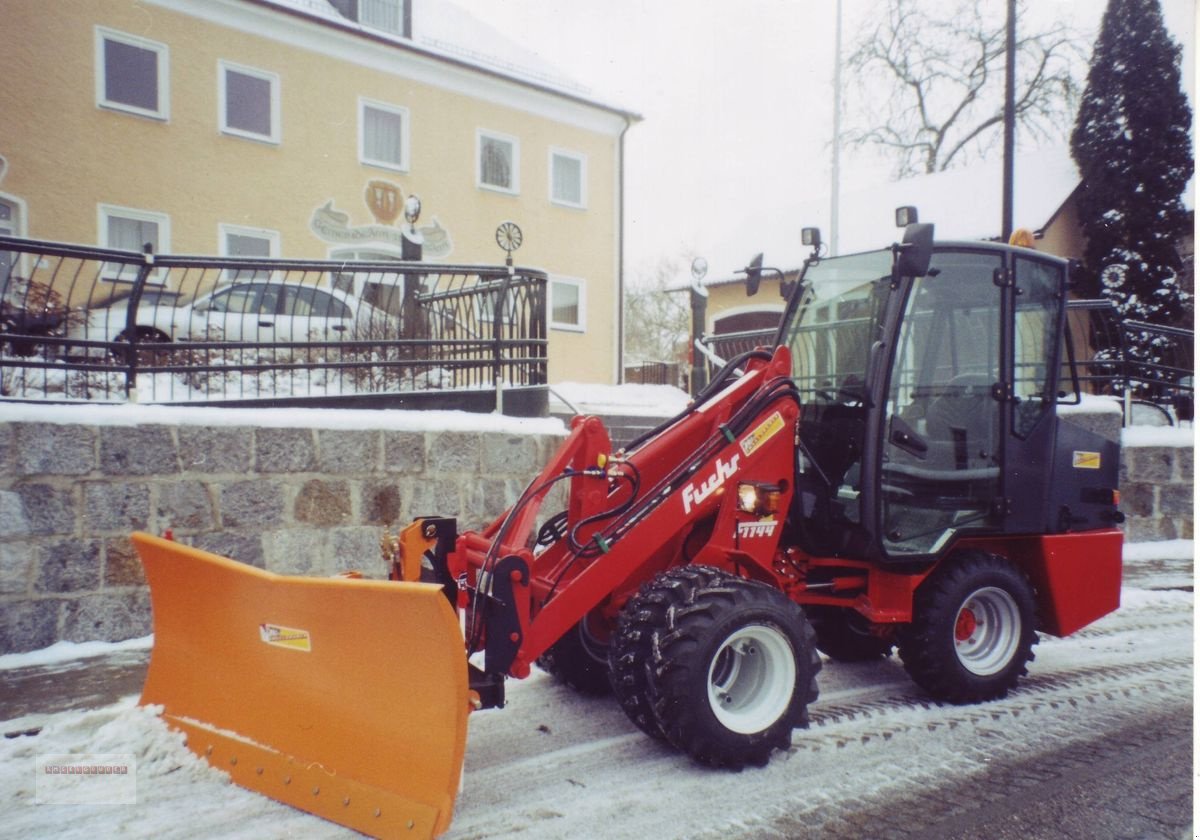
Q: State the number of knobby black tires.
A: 5